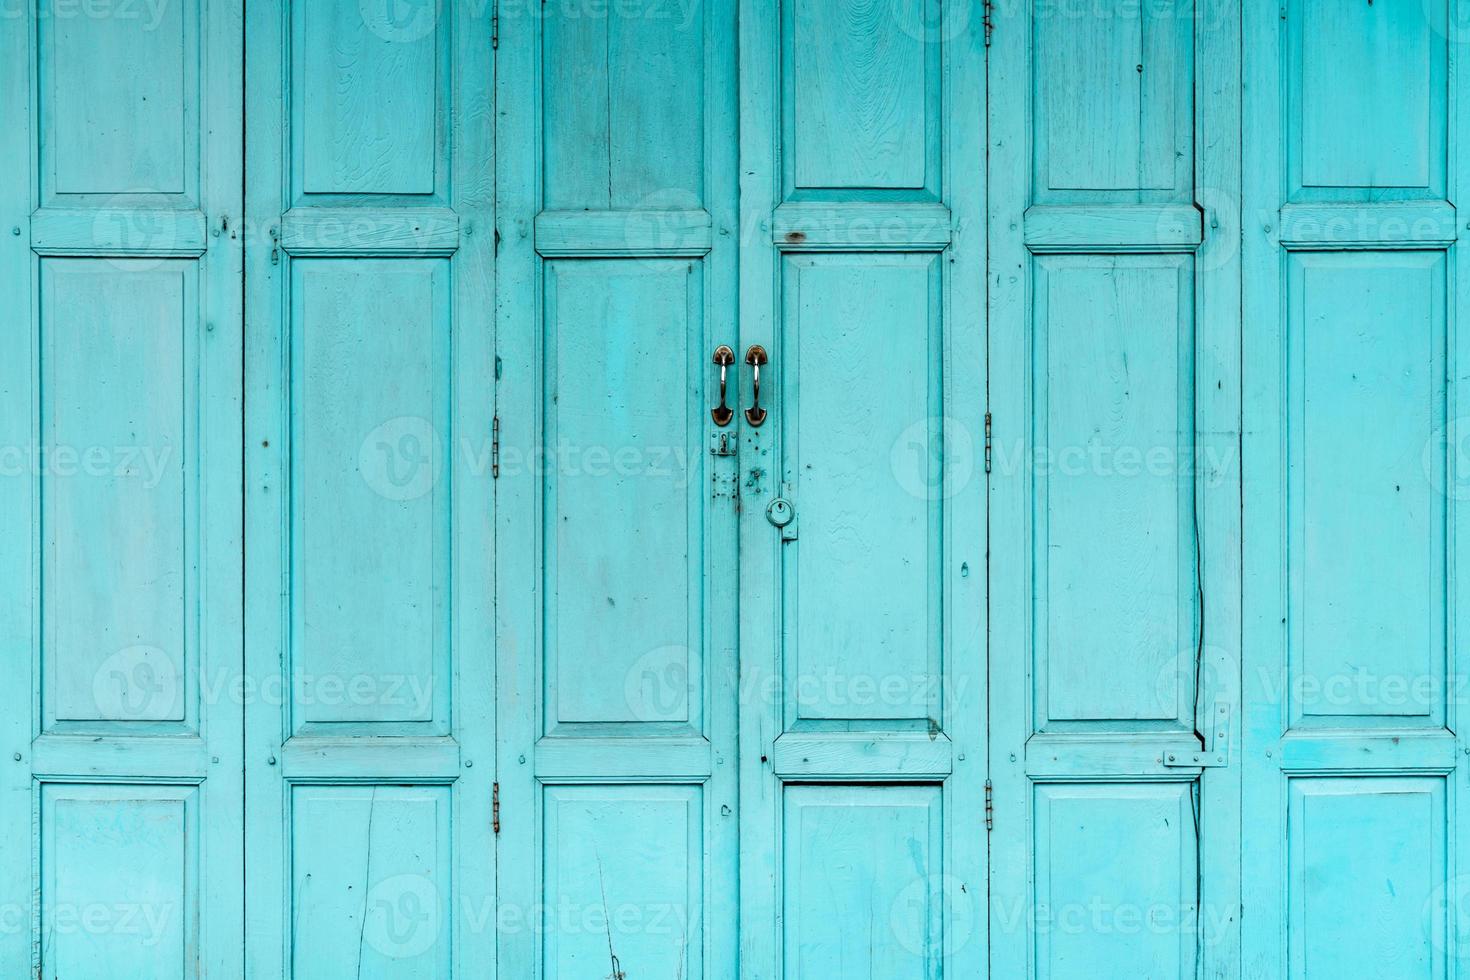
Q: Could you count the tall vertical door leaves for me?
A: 6